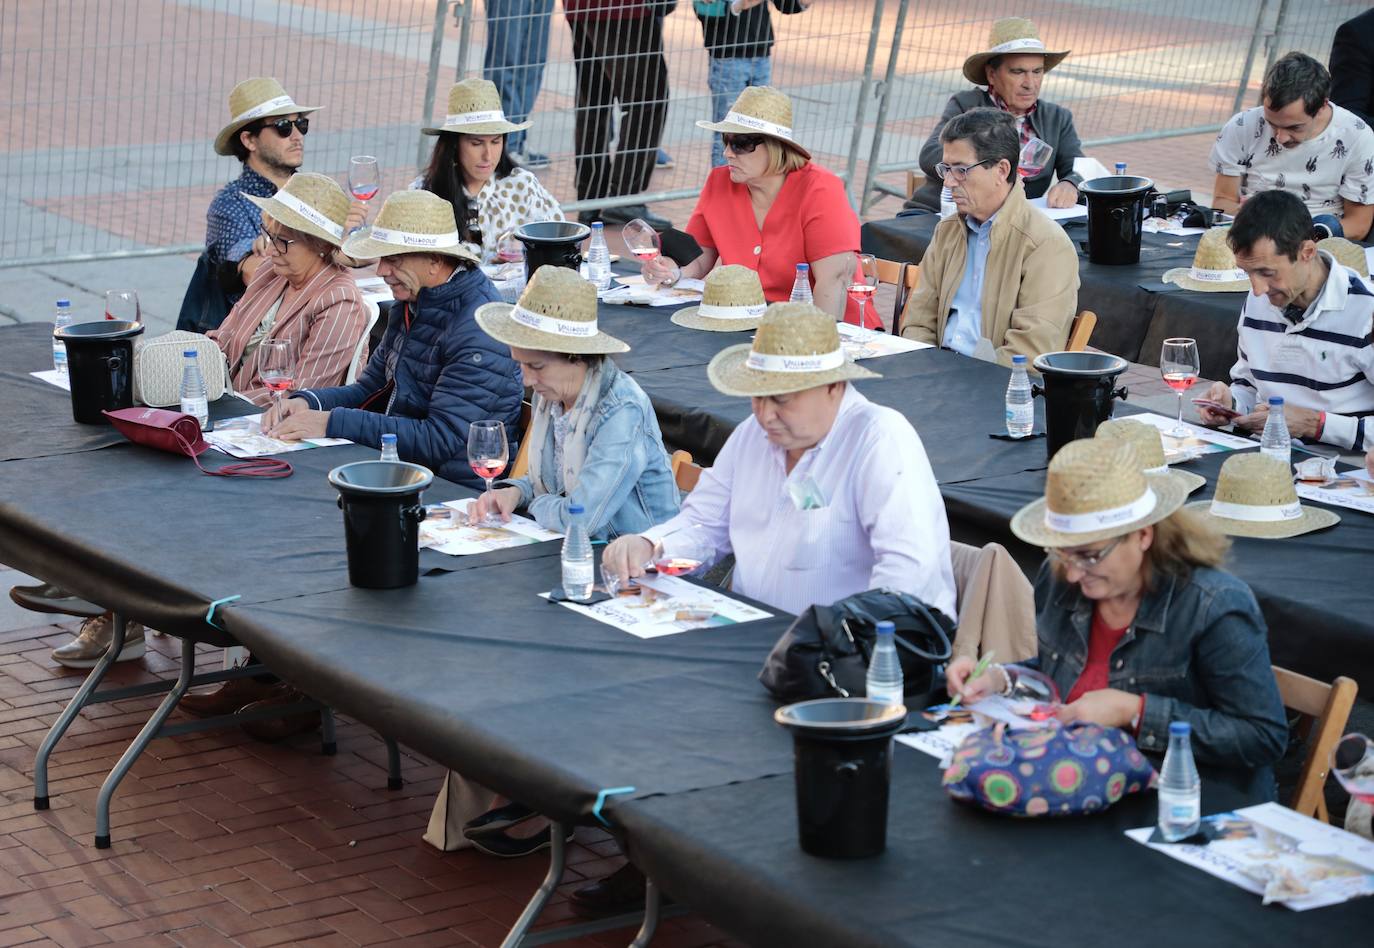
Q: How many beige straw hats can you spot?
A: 14